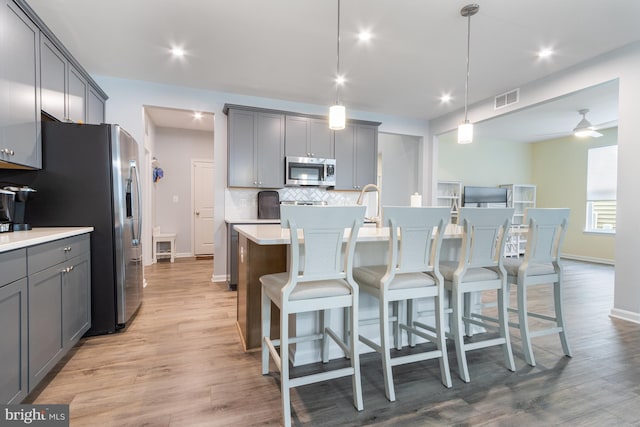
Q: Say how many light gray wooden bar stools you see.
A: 4